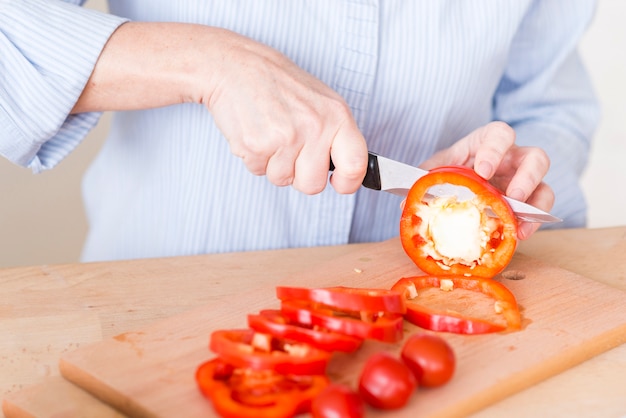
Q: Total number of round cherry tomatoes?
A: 3